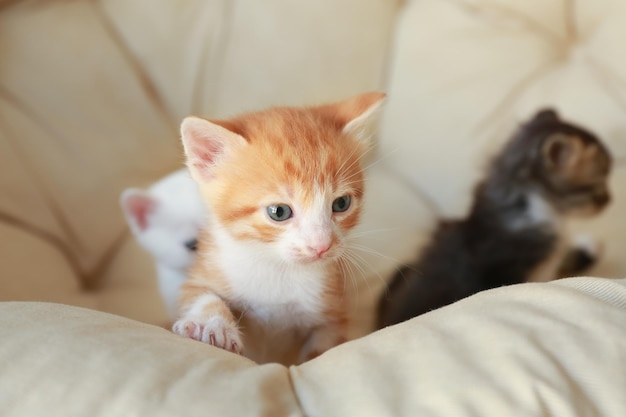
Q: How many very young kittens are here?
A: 3